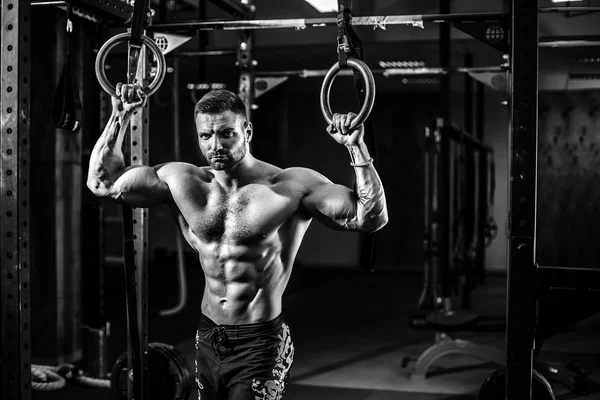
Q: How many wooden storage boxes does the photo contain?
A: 0